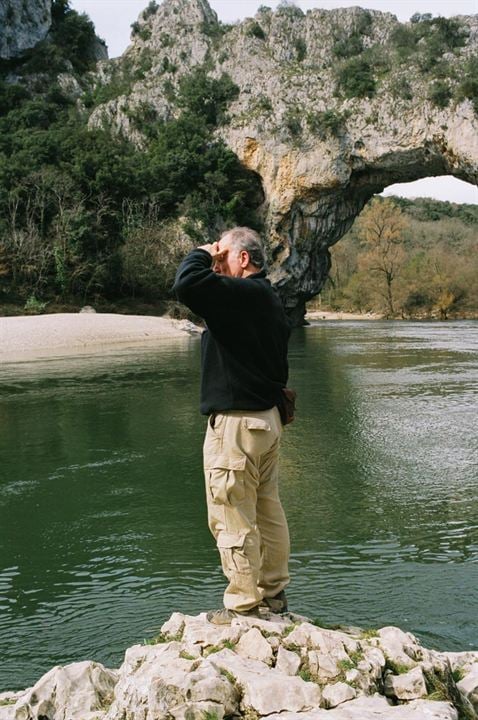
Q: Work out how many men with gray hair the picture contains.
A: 1